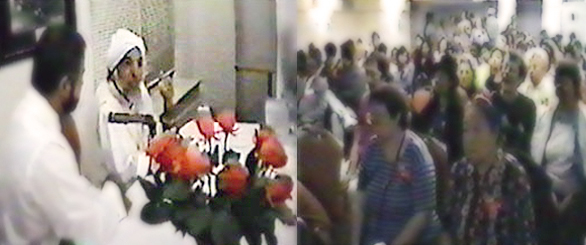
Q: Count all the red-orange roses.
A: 7